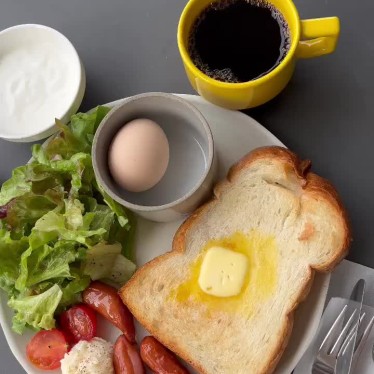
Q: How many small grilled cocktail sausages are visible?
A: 3